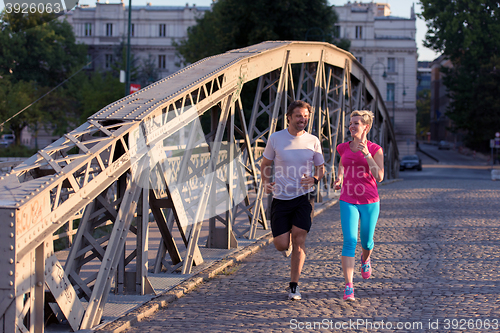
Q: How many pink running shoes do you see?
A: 2